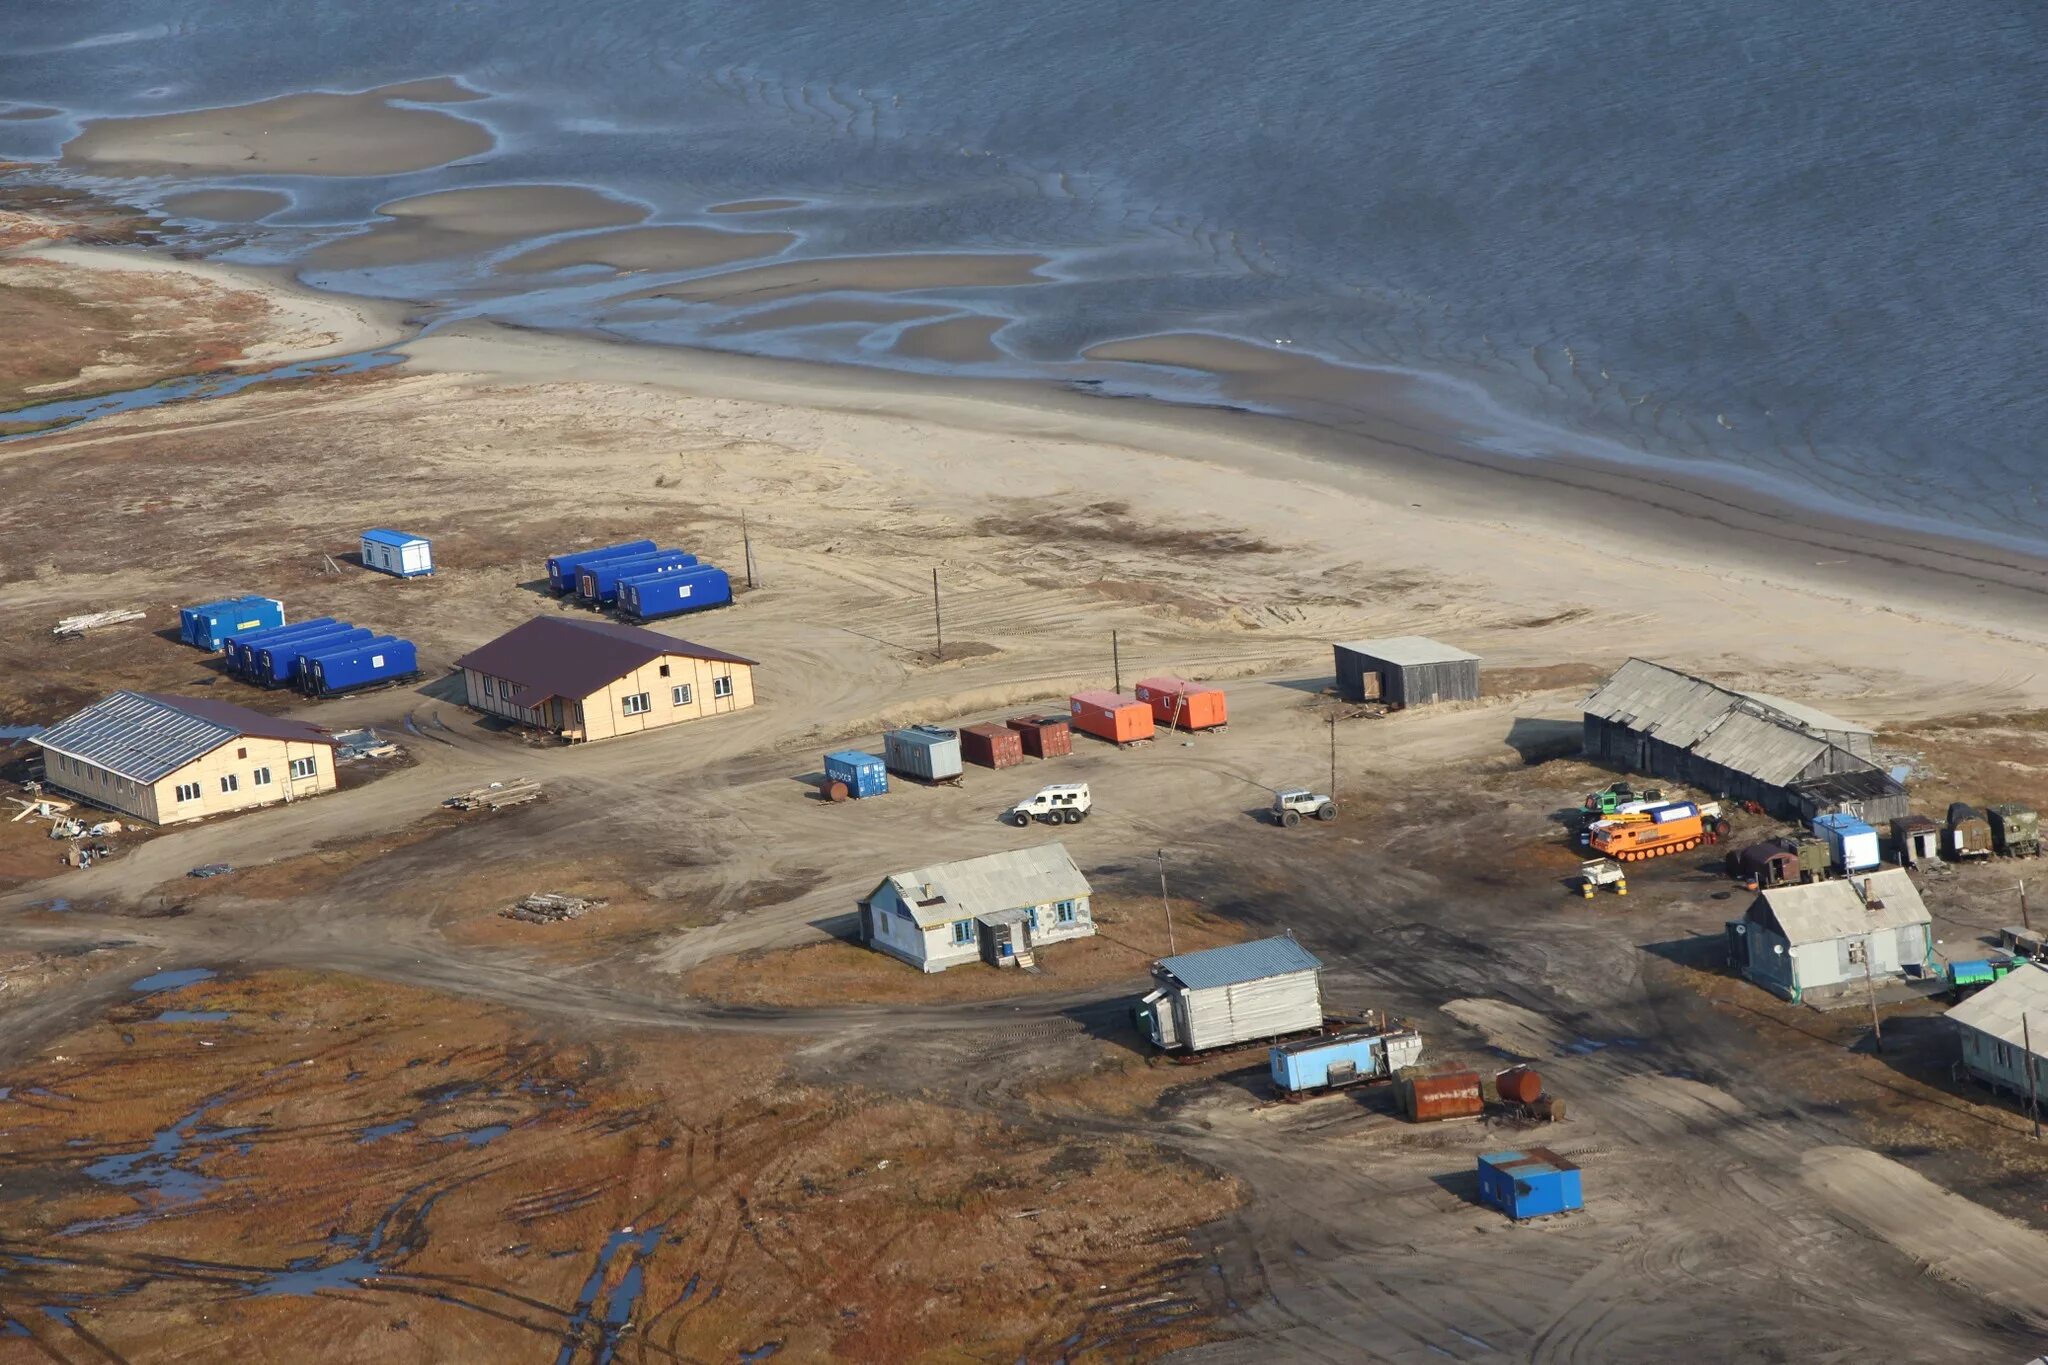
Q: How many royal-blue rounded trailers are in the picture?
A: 10